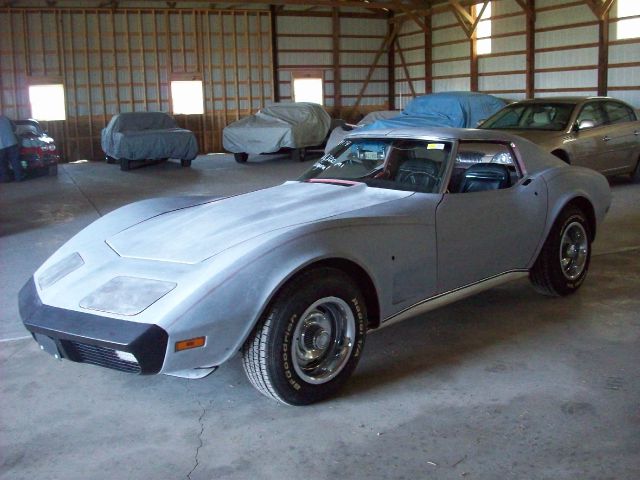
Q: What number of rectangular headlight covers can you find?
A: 2